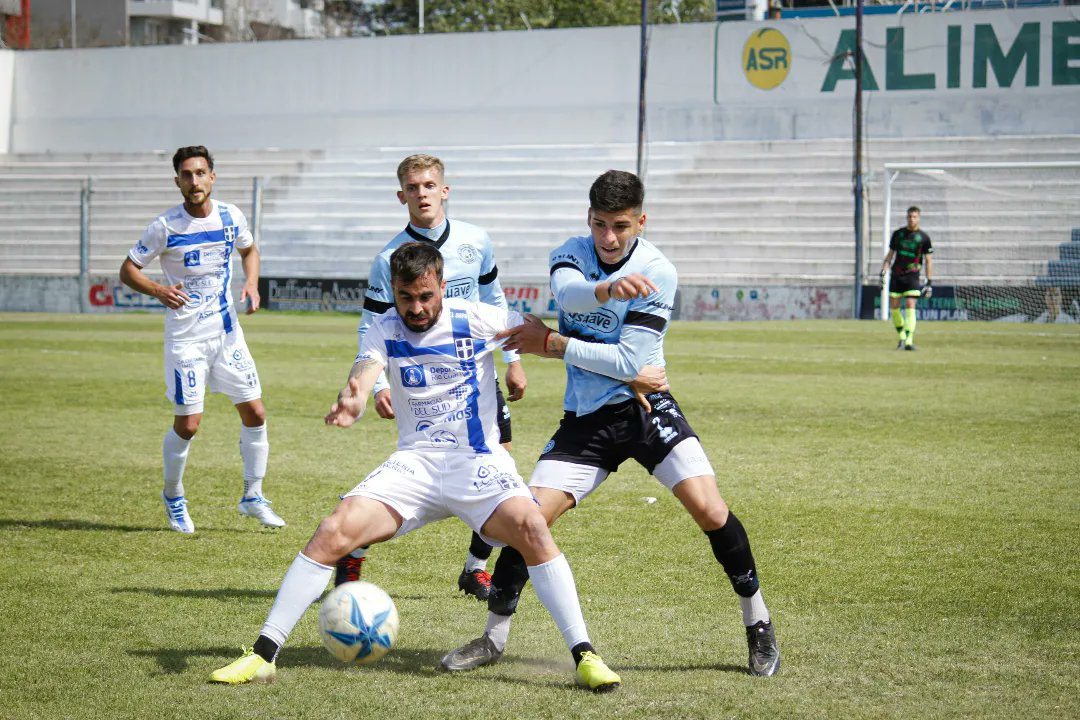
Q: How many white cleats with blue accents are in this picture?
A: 2